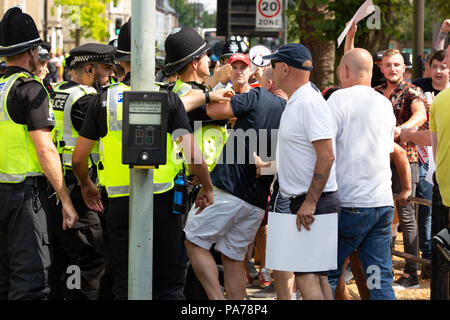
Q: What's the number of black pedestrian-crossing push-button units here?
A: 1